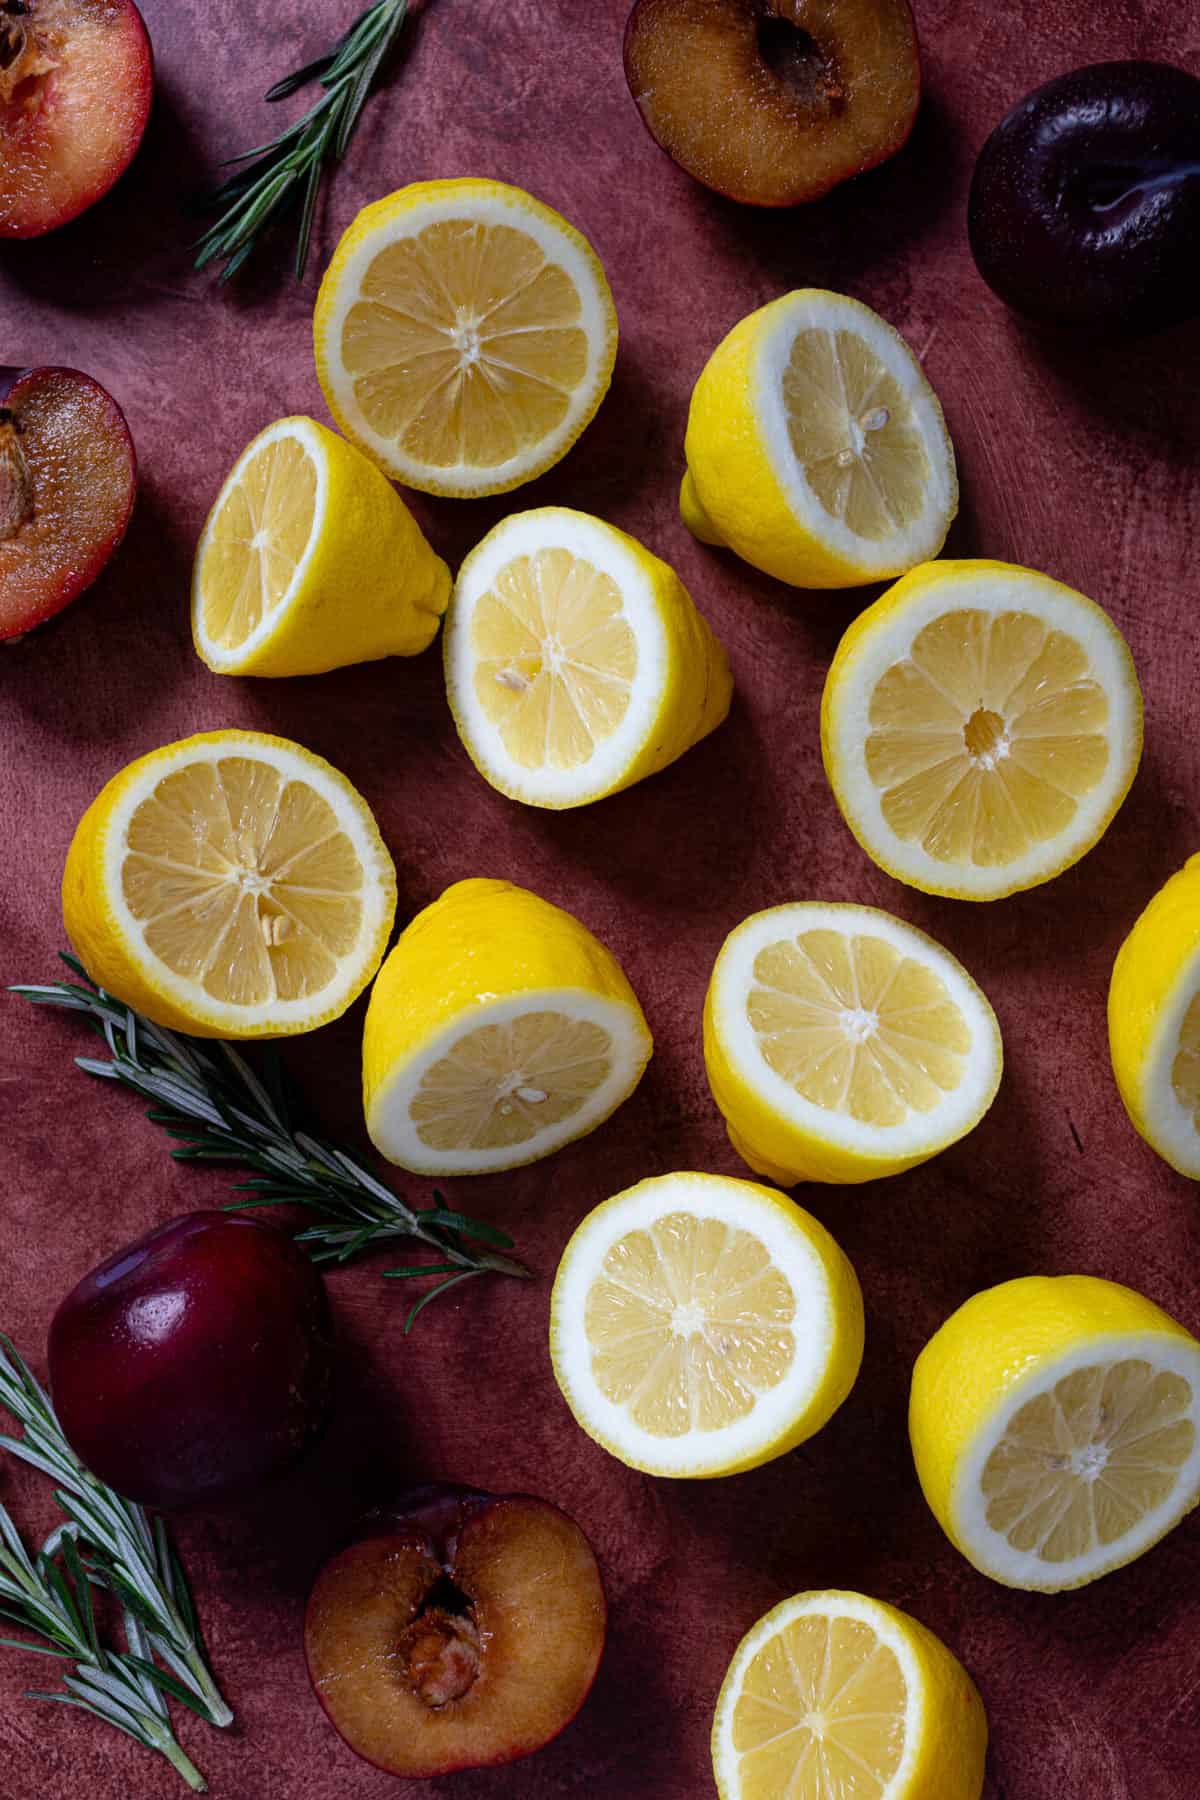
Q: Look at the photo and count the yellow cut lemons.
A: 12